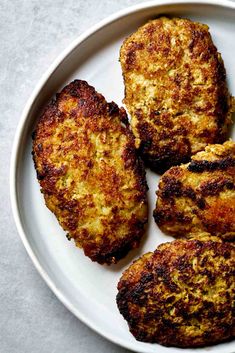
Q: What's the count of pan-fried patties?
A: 4